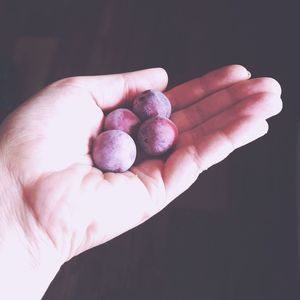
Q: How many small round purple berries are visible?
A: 4